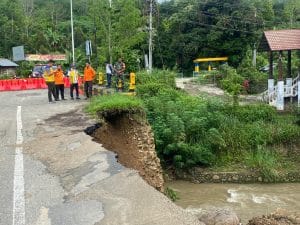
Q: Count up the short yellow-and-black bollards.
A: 3